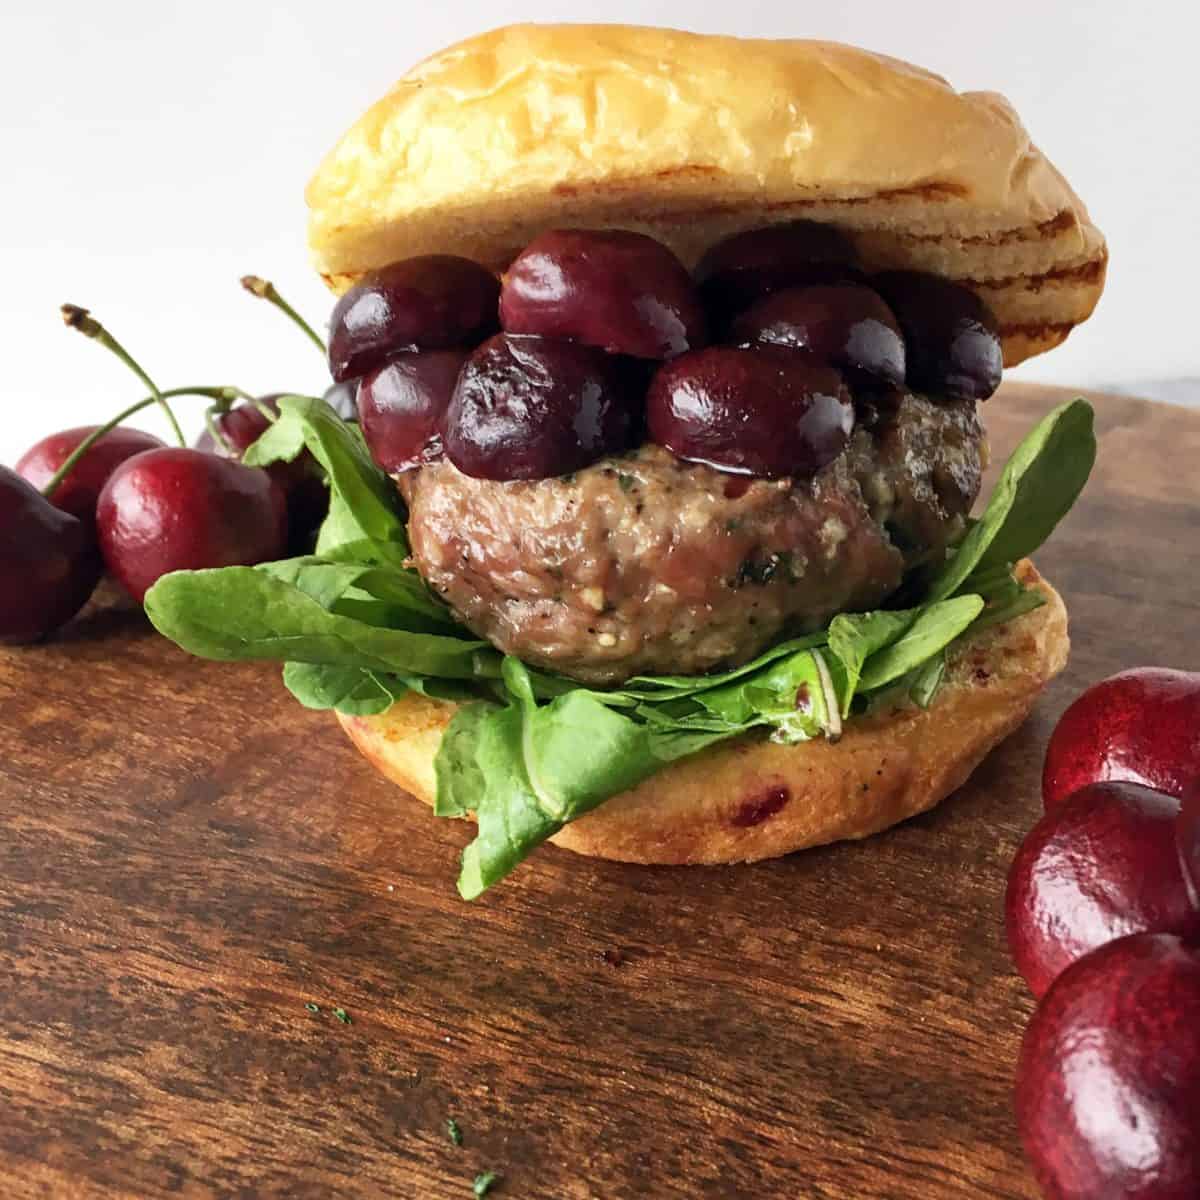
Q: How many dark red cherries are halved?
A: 8